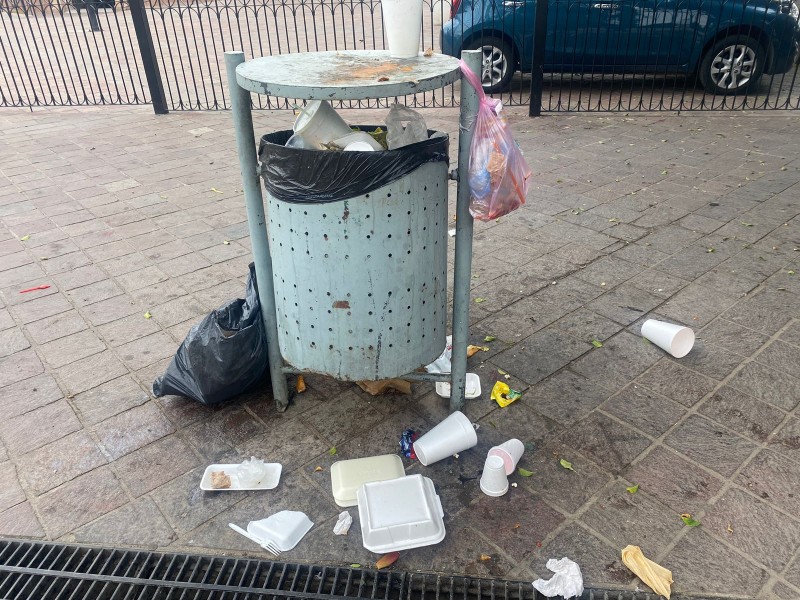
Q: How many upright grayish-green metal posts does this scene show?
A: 2